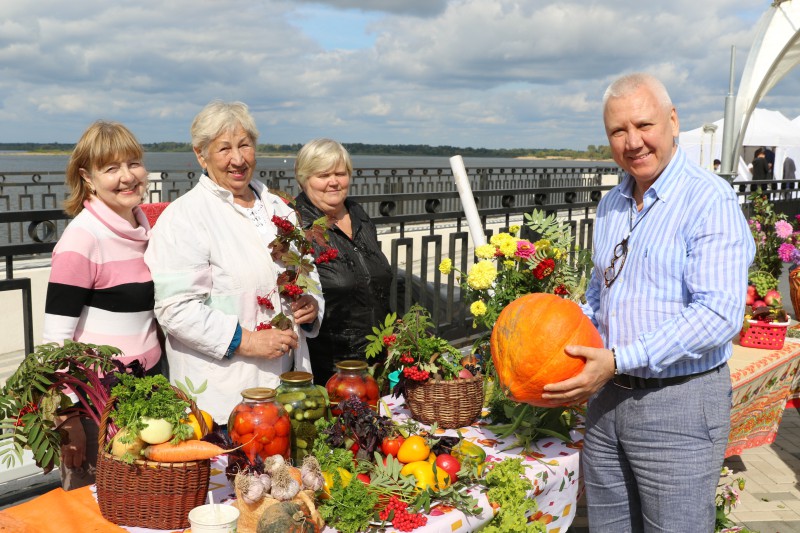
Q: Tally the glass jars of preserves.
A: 3